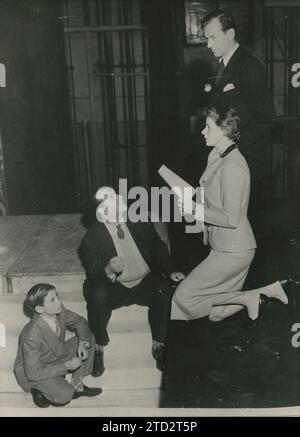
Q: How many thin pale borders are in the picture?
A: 1